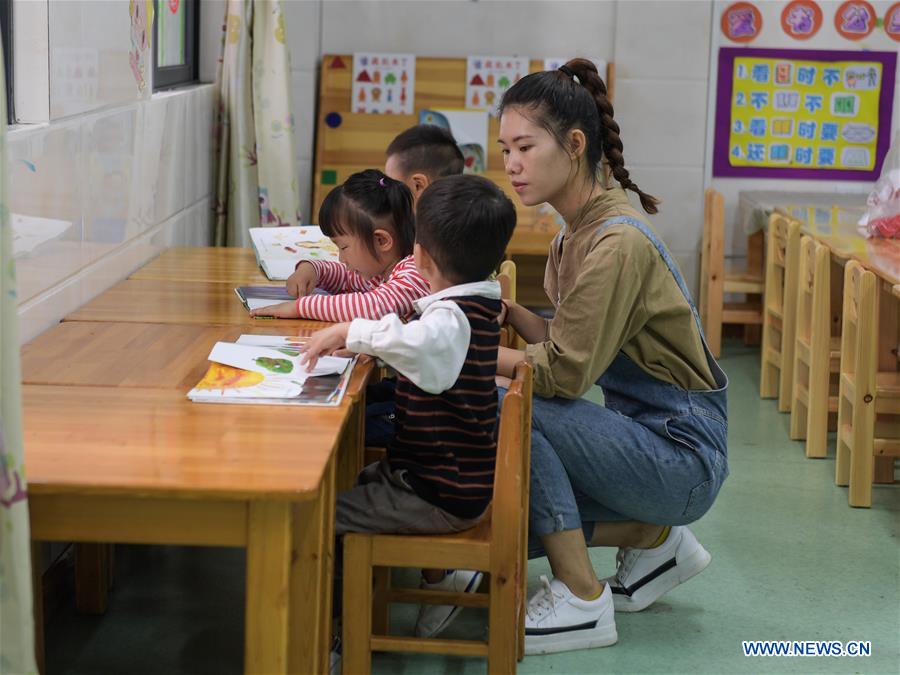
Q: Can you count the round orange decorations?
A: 4